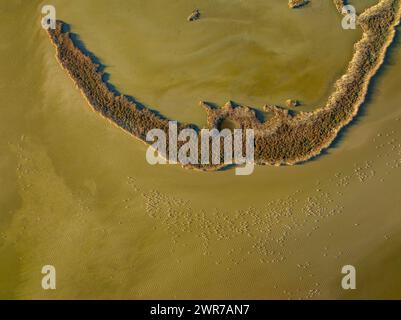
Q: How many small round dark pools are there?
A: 1